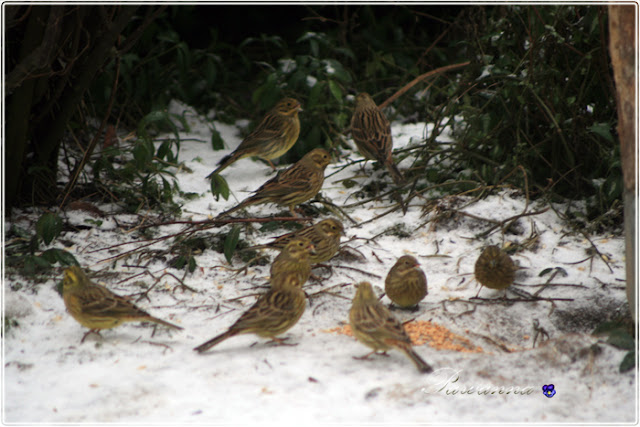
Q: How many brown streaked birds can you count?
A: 10